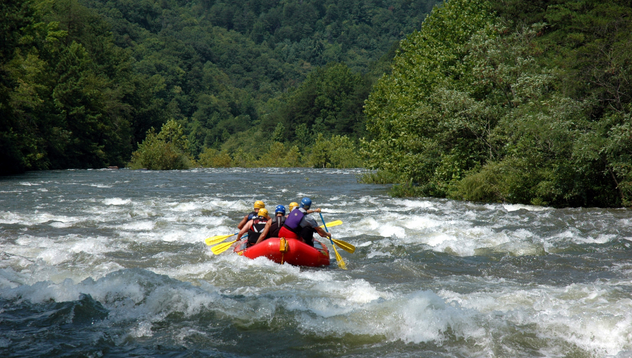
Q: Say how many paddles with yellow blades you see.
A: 5